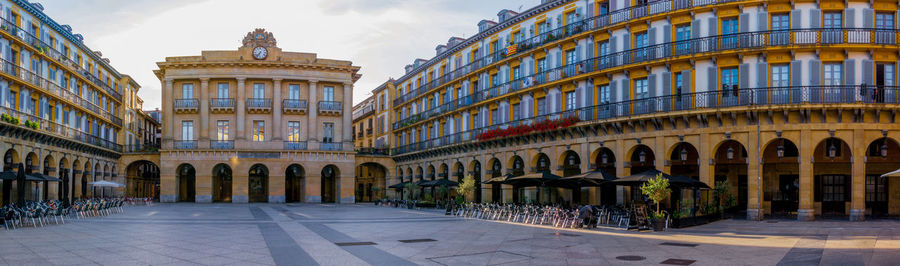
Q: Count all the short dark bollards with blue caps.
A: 0